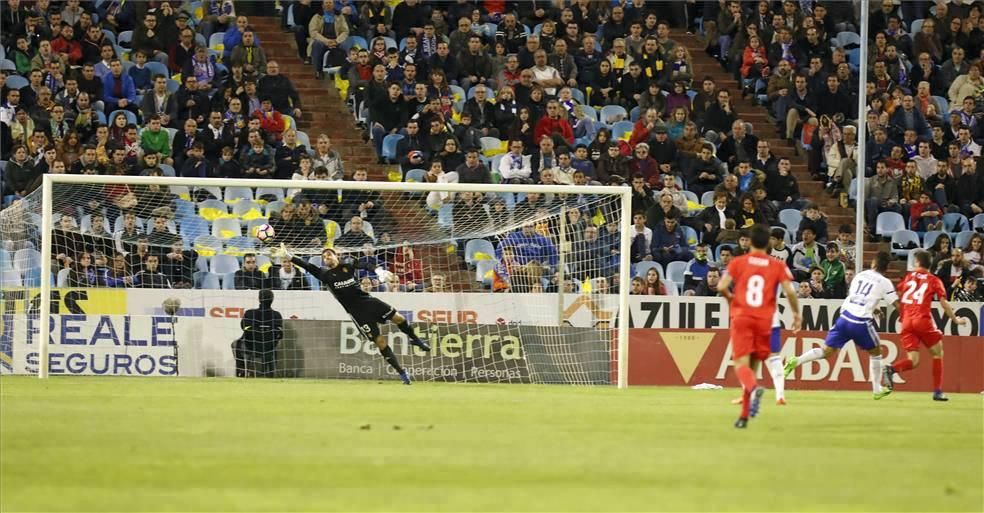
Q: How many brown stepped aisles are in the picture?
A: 2